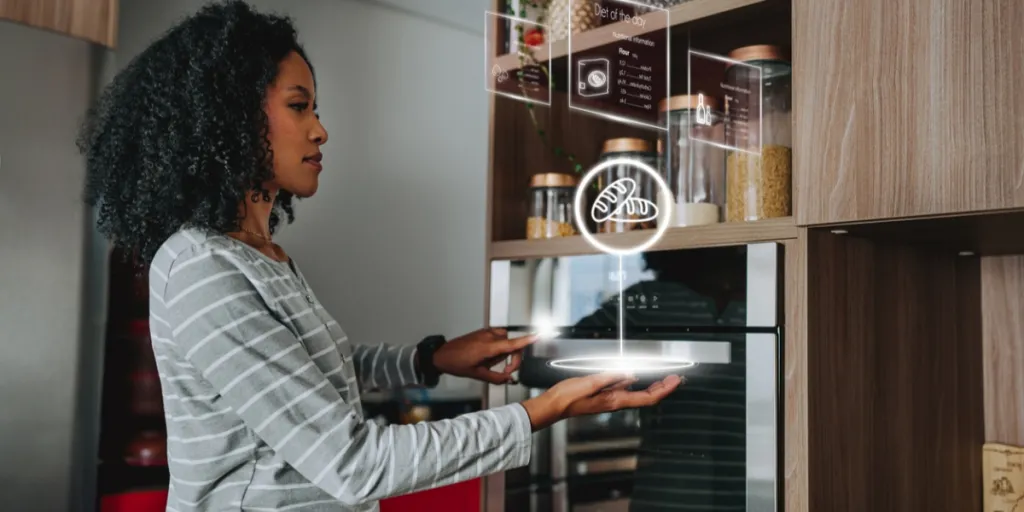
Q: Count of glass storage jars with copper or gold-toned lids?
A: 4